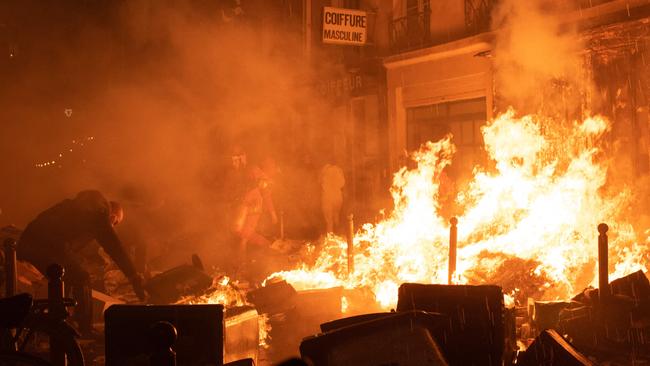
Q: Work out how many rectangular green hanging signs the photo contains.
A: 0